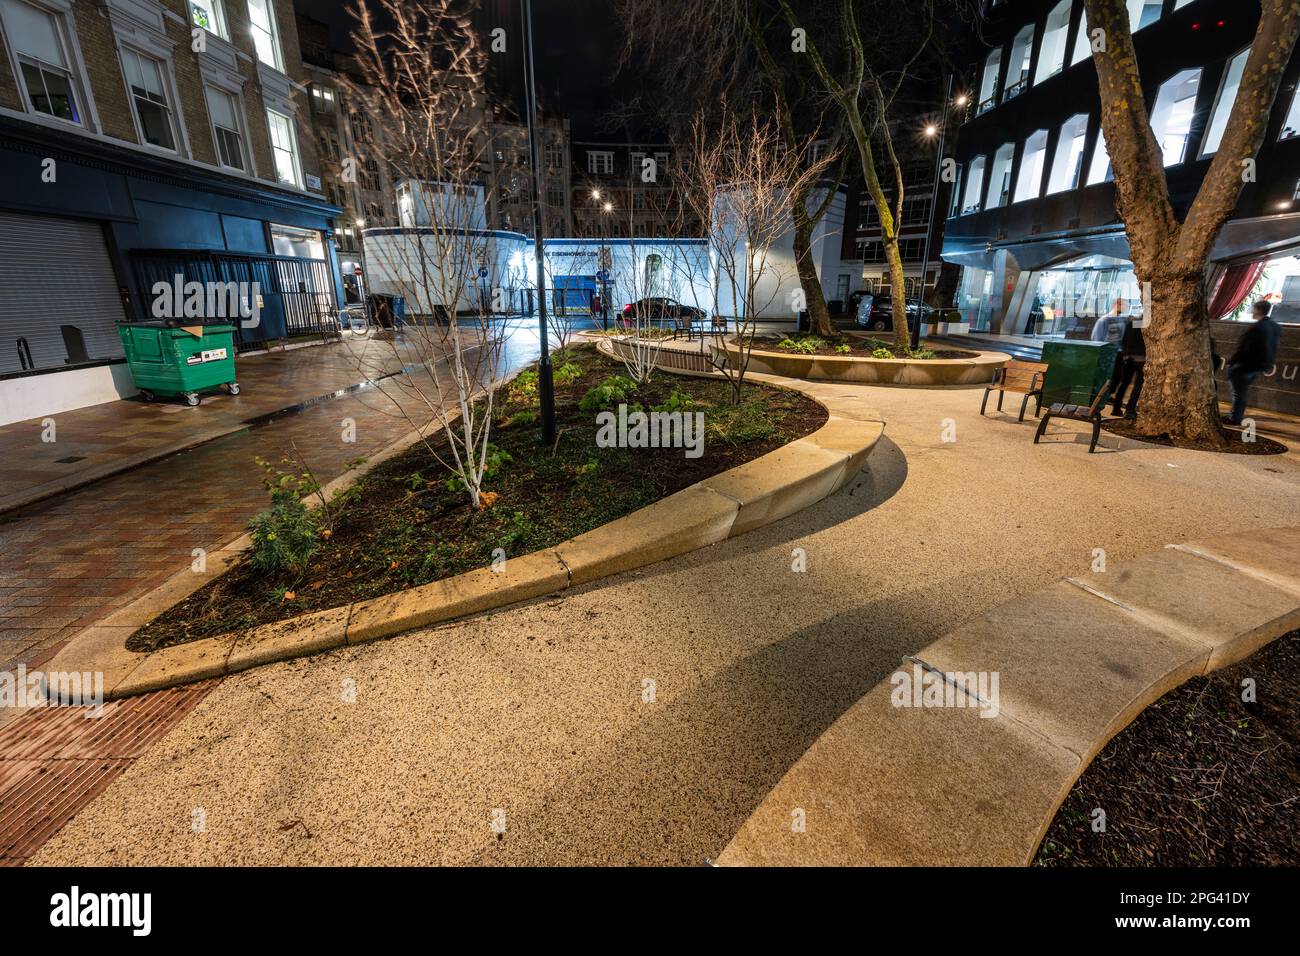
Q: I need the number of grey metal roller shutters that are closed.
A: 1